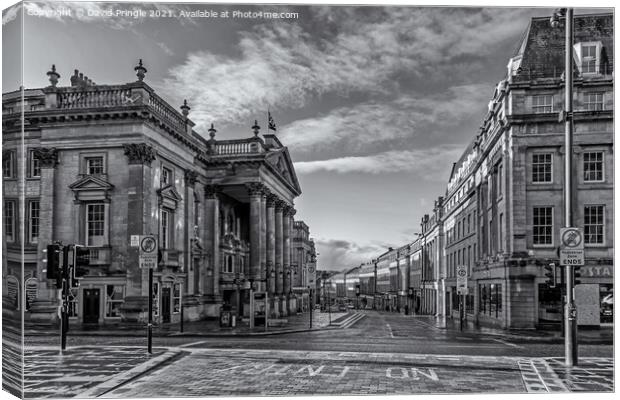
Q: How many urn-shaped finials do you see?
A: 5